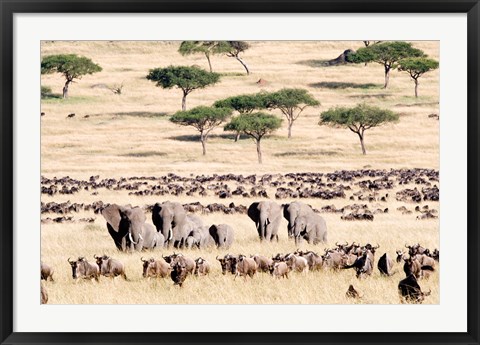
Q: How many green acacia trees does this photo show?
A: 11